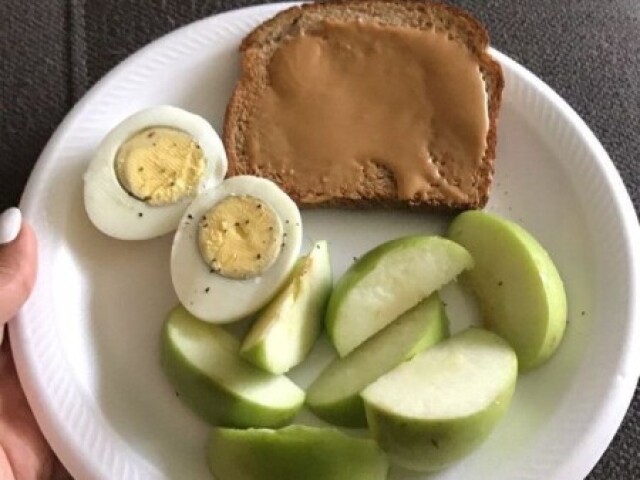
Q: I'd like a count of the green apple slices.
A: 7